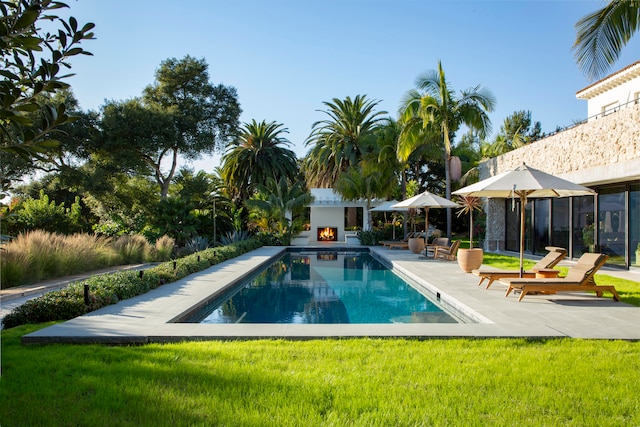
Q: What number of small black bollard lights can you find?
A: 5